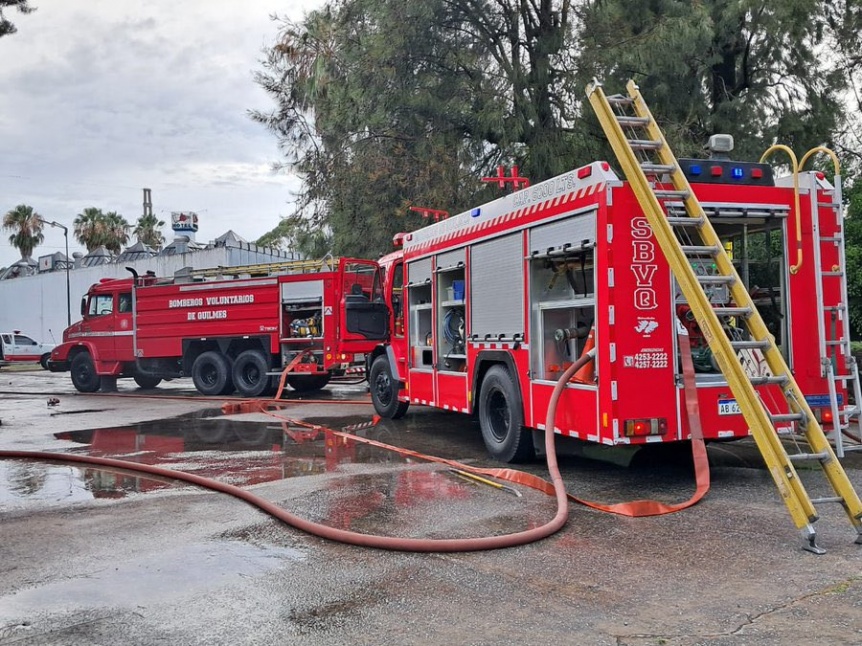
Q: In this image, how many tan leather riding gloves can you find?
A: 0